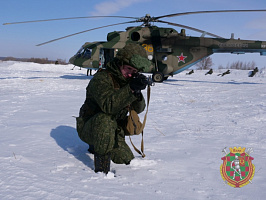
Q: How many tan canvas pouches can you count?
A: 1